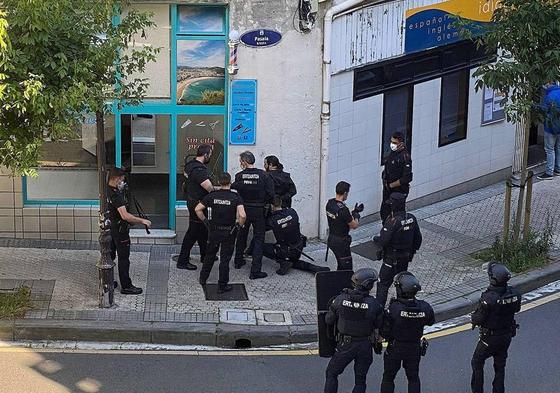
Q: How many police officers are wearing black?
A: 12